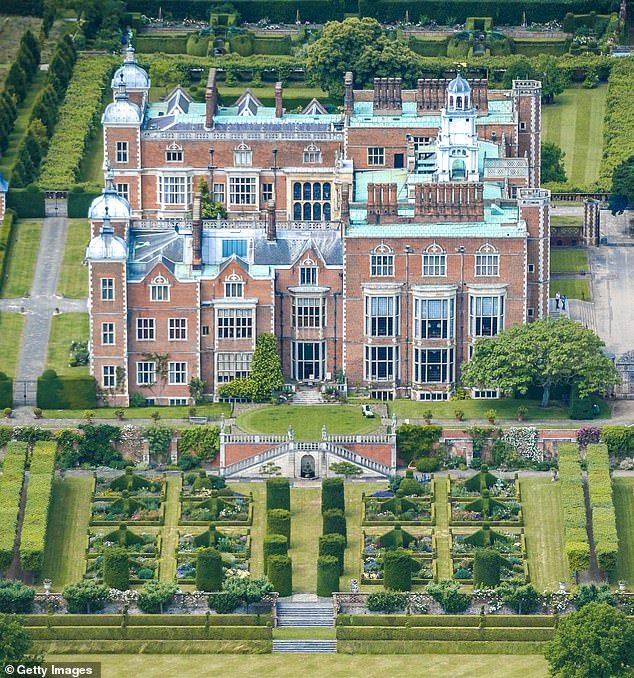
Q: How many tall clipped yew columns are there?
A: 12